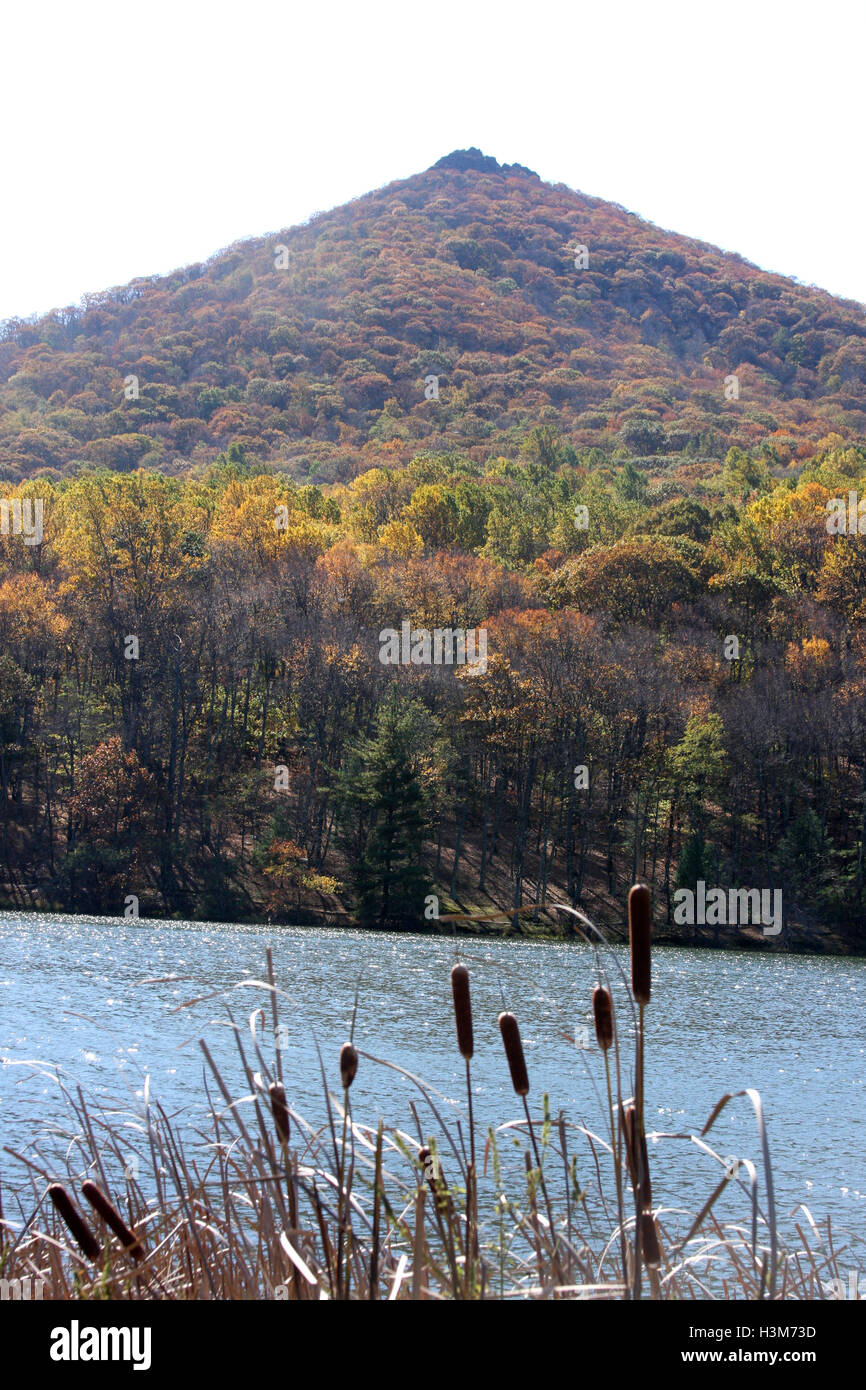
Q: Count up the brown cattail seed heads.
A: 11